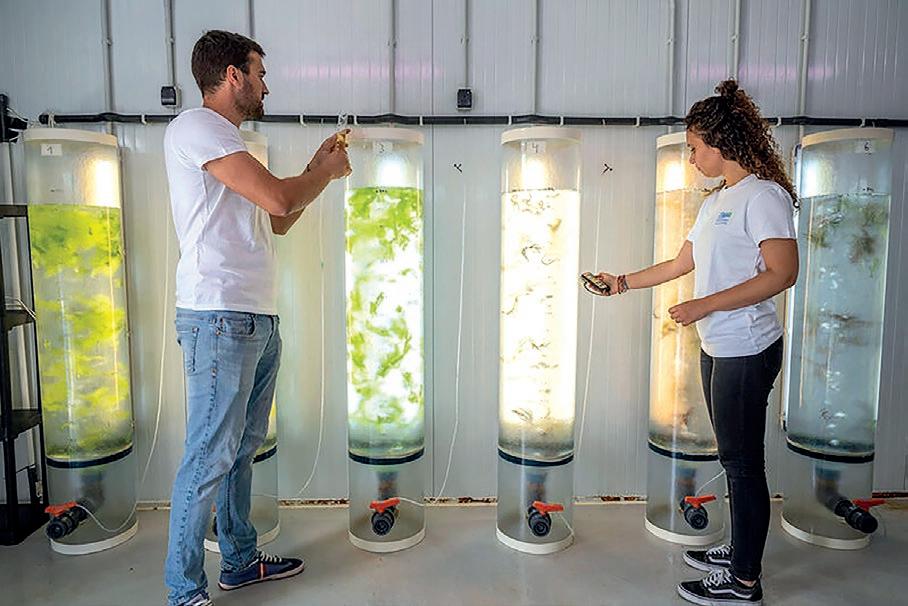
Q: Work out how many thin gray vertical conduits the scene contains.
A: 9